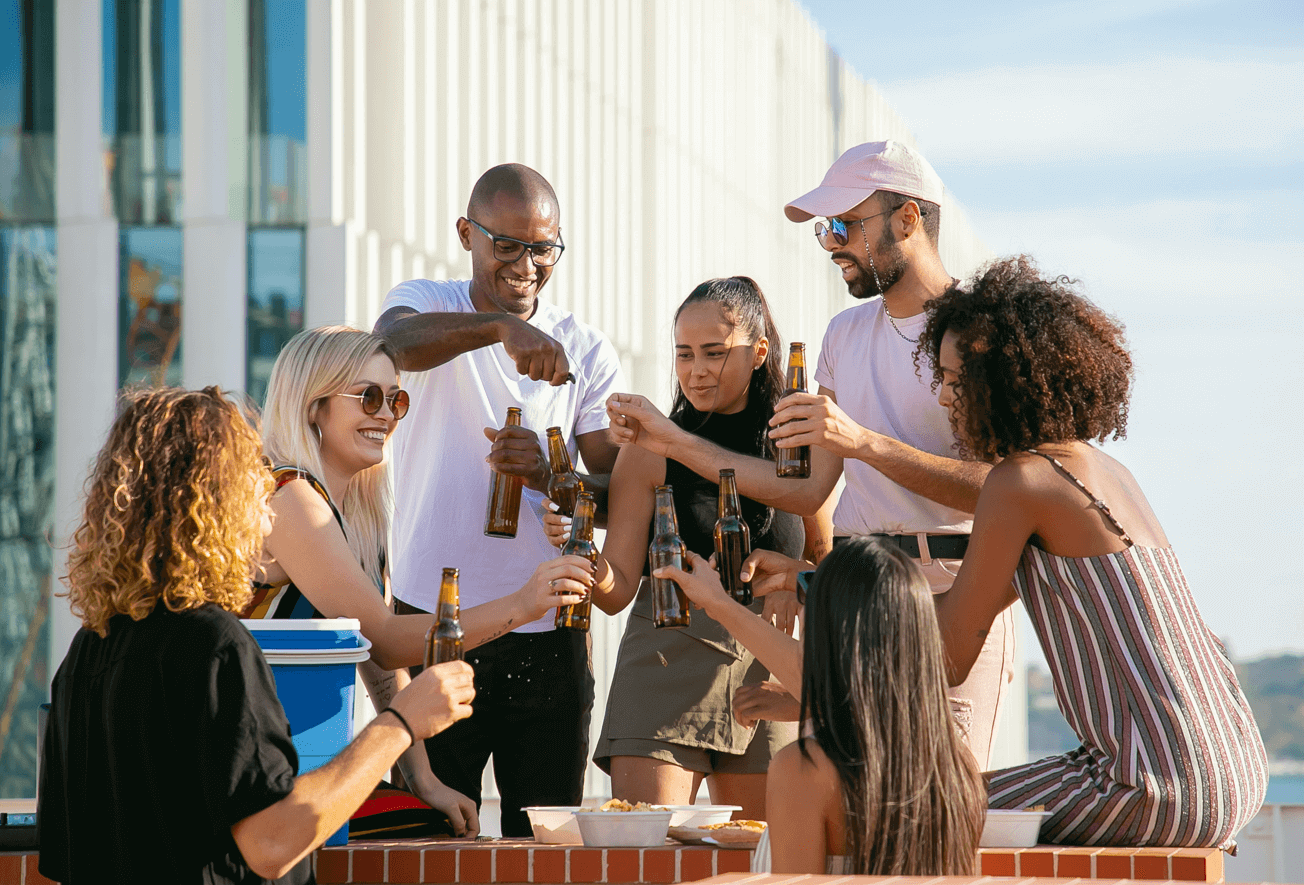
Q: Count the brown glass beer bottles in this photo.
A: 7